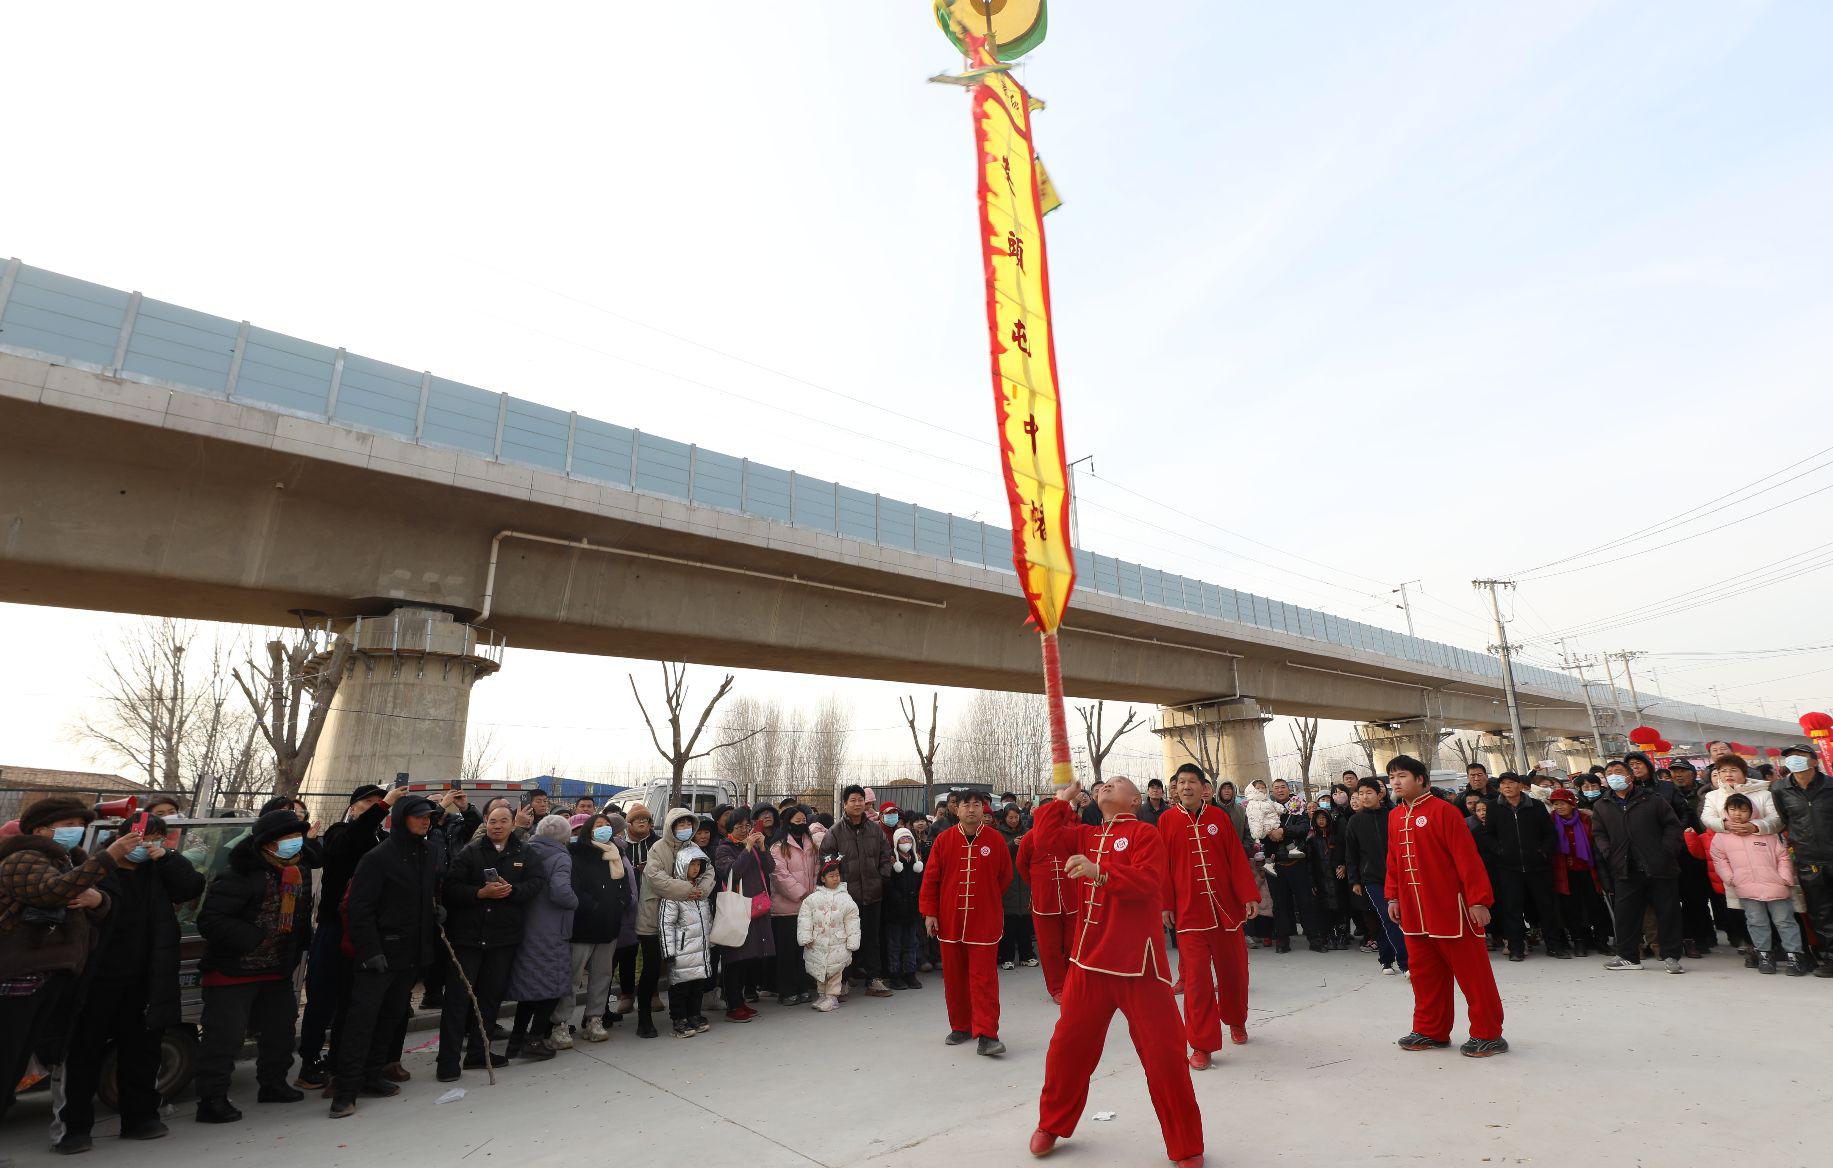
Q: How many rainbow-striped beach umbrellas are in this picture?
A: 0